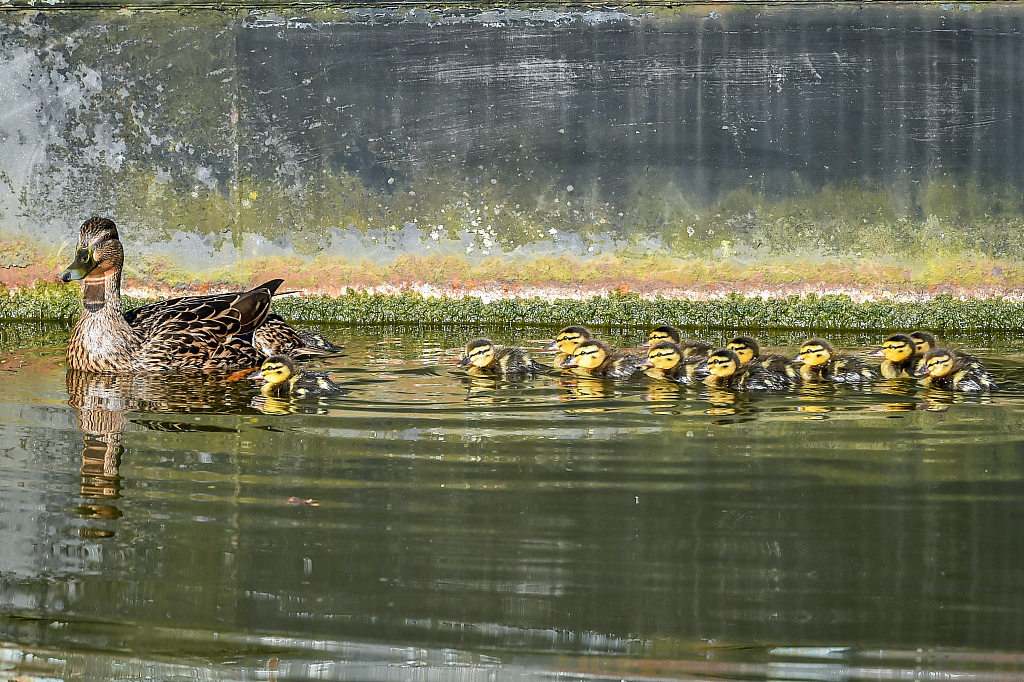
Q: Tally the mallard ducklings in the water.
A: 12